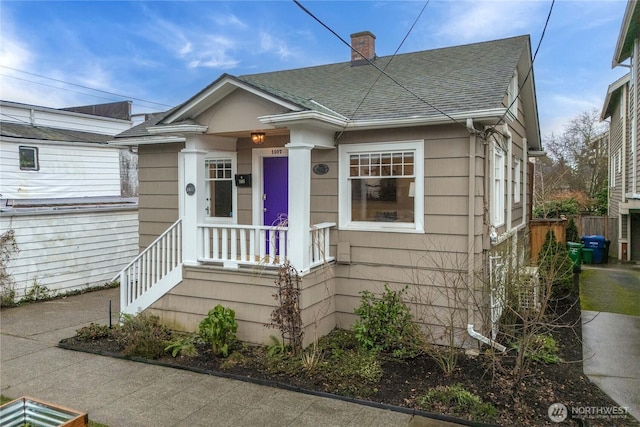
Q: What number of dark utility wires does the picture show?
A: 5